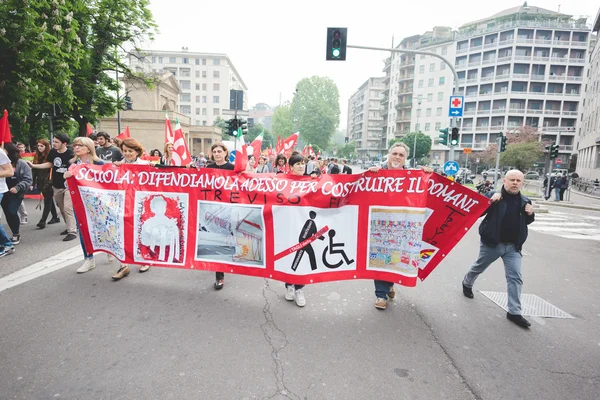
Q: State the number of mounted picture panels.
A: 5